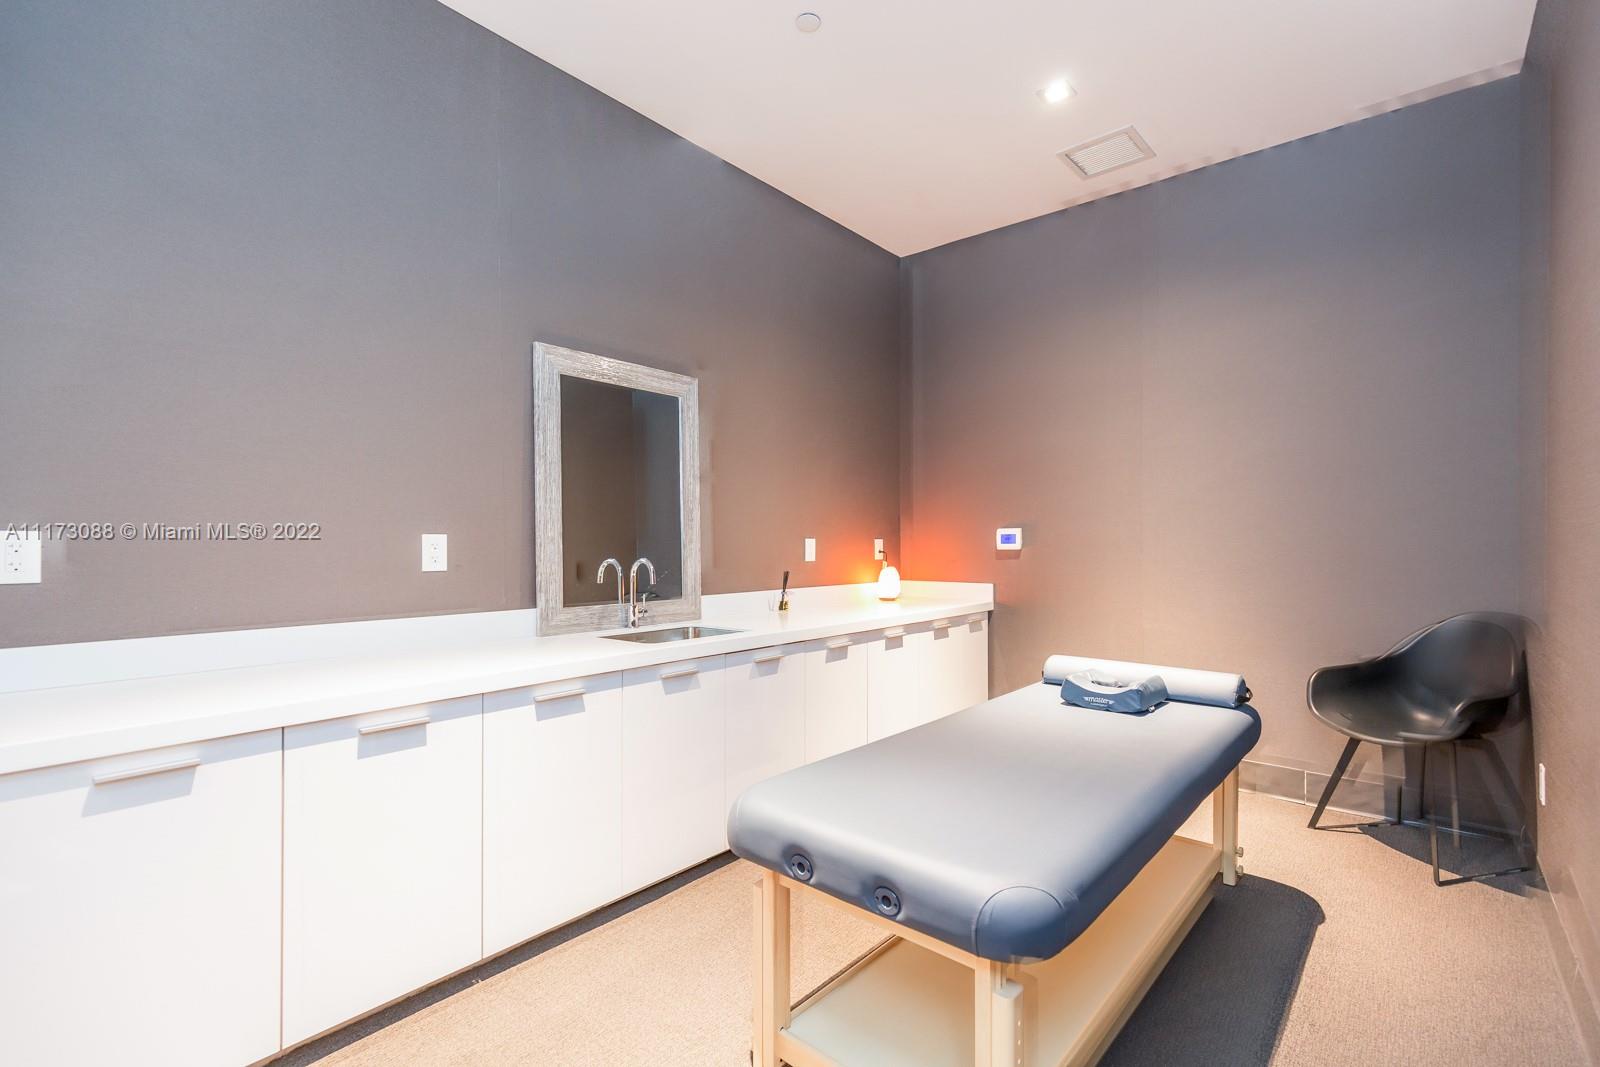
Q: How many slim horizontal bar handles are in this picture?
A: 9